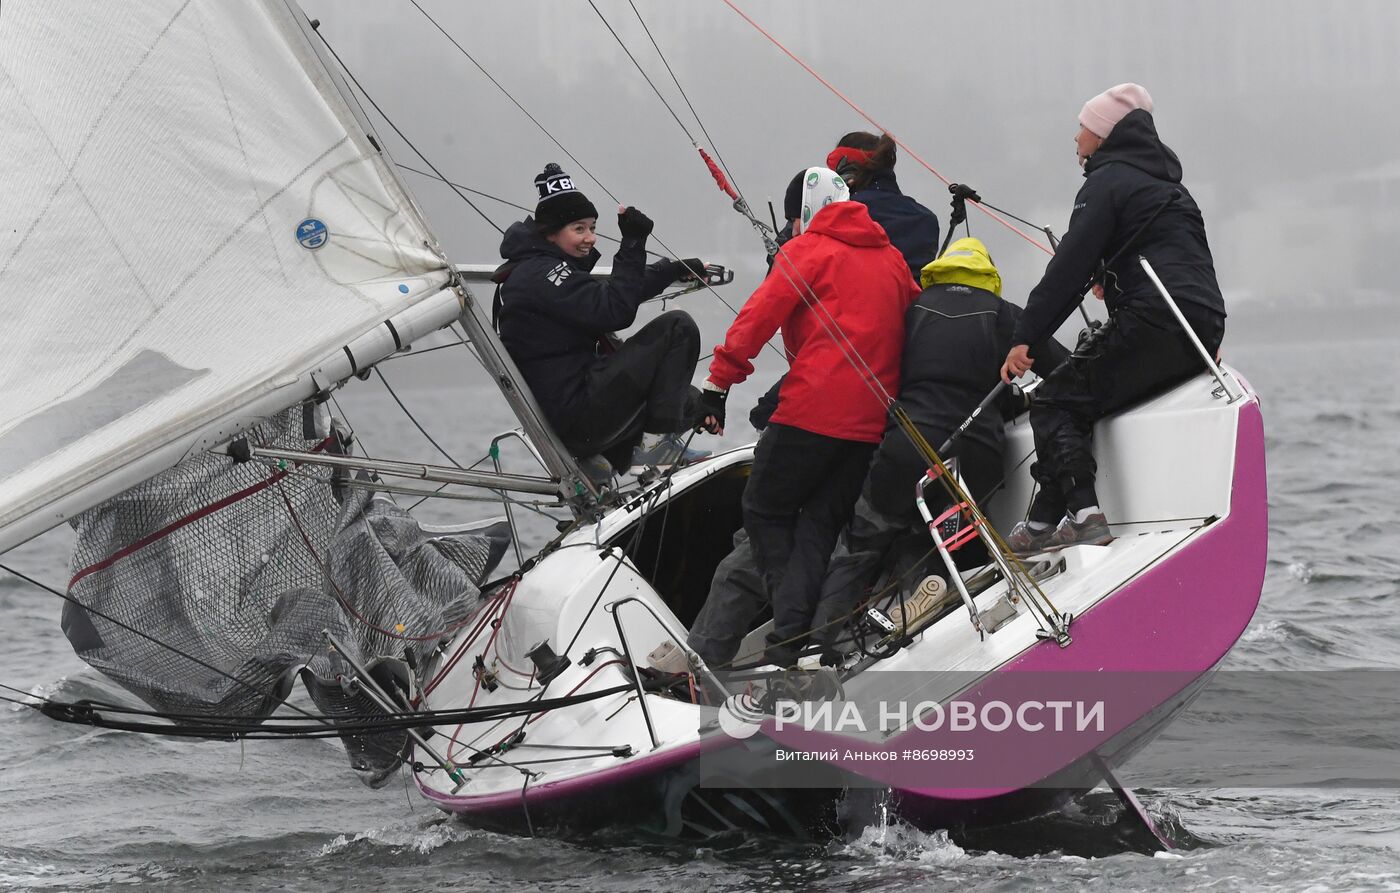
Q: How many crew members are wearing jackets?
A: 6